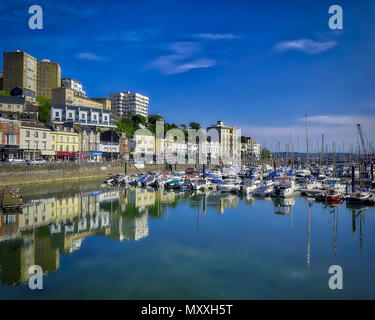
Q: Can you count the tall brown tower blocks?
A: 2